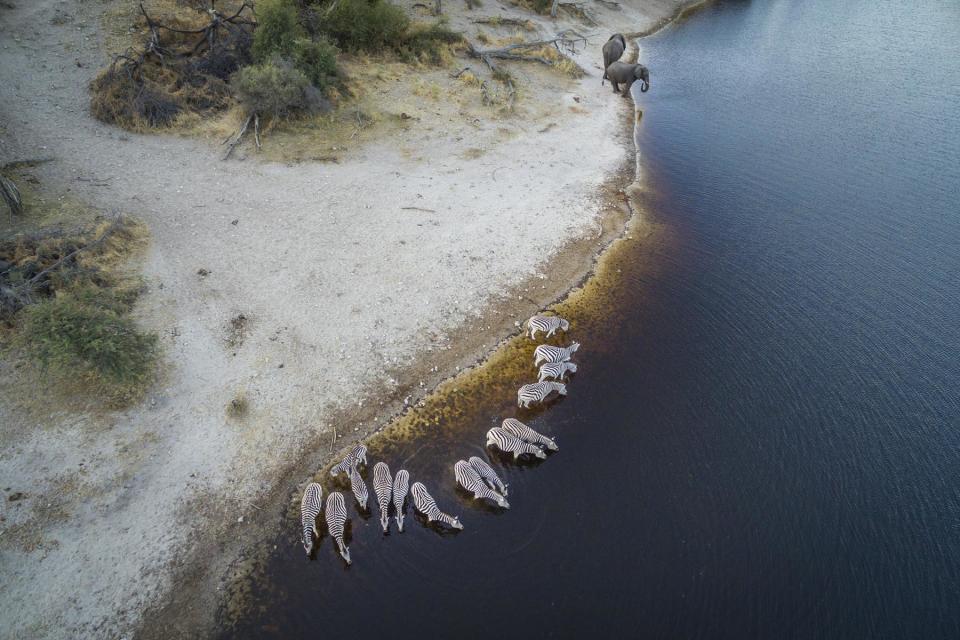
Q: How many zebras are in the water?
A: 15